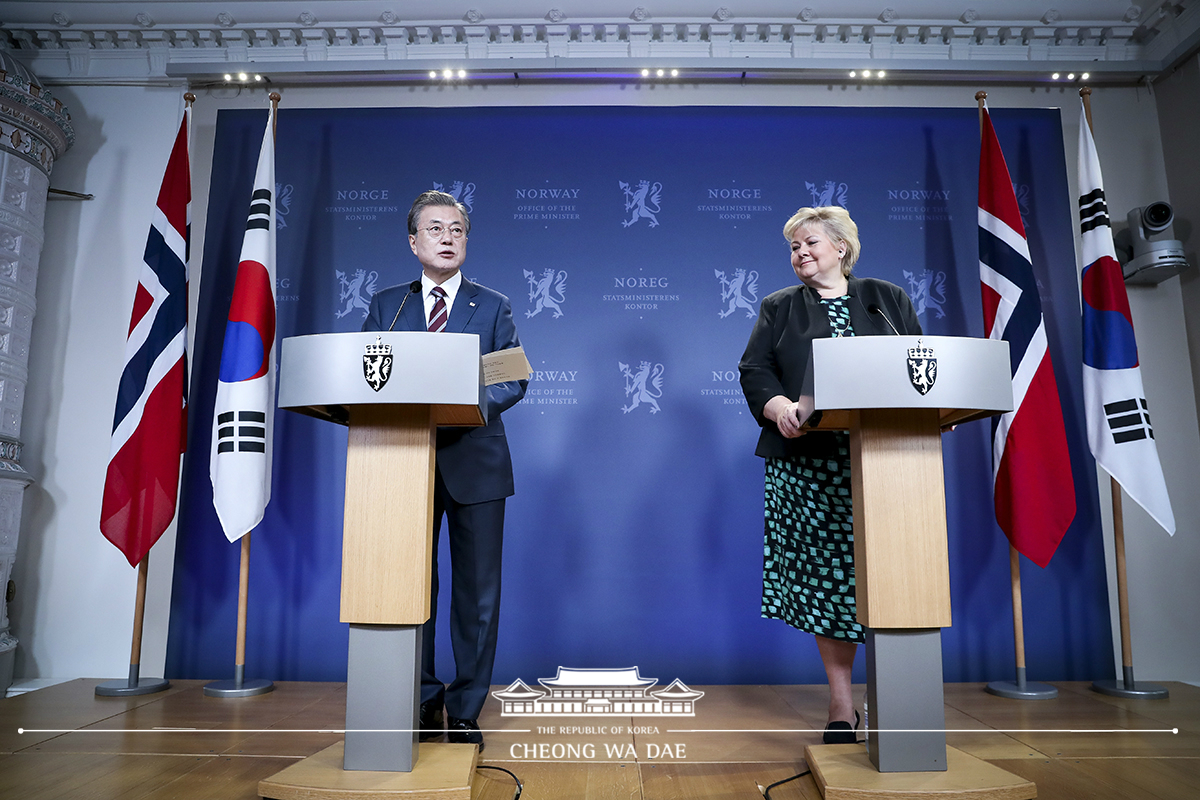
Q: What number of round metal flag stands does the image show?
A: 4